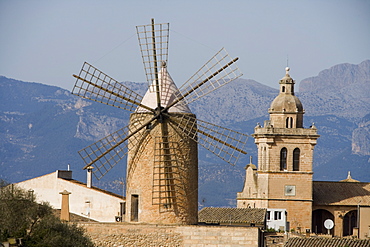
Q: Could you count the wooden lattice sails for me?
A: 6